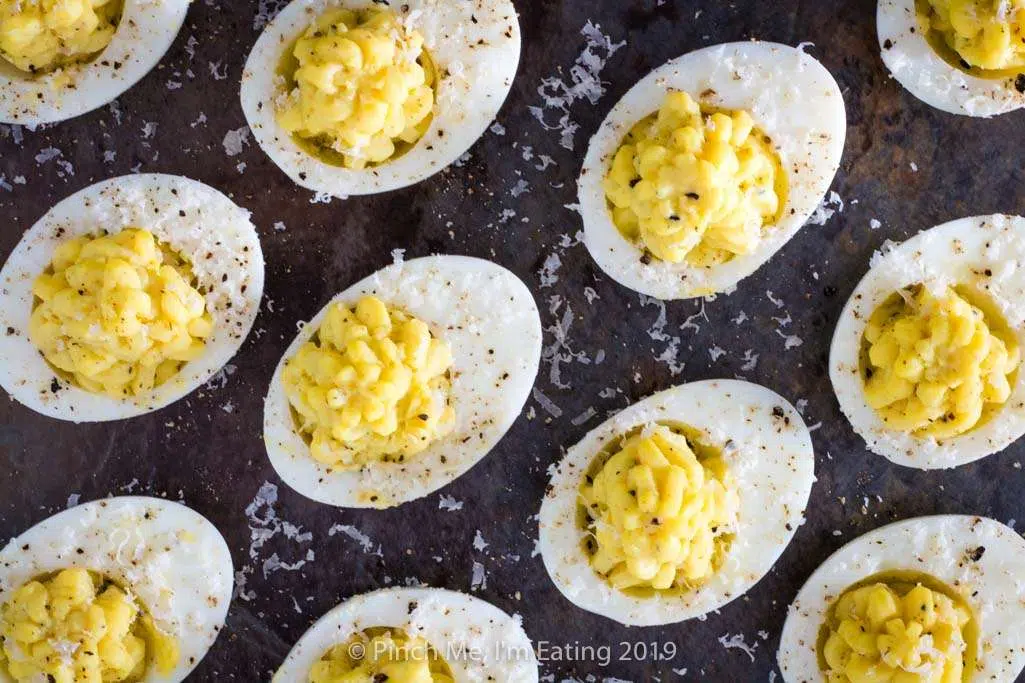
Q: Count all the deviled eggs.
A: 11